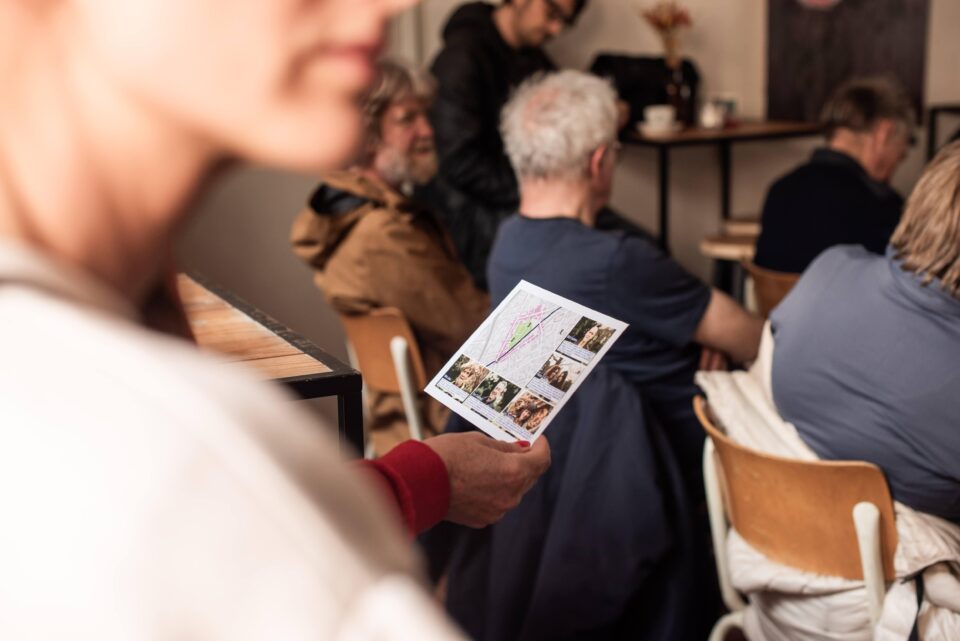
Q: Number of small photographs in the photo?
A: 5